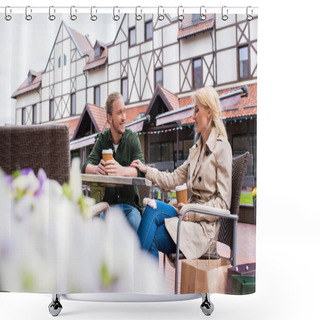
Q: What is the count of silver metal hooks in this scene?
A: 12